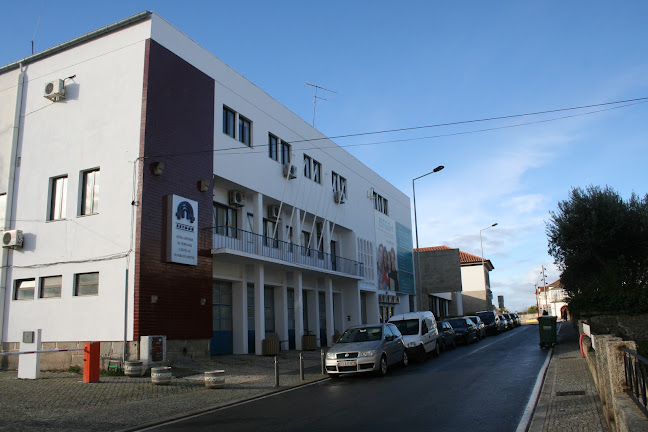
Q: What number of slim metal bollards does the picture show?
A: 3